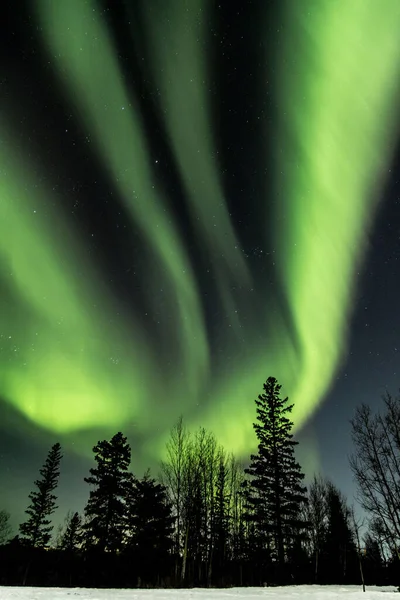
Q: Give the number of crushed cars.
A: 0